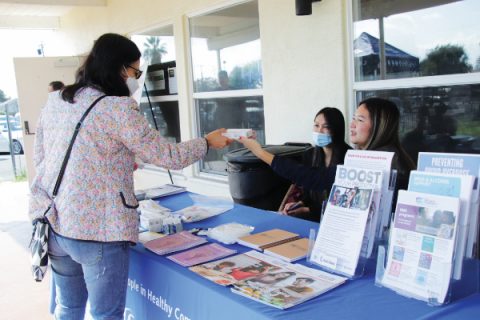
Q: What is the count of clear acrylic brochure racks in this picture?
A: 2